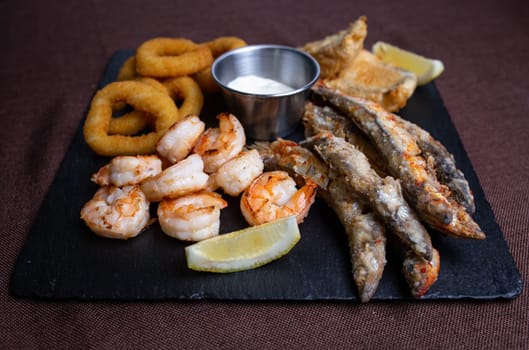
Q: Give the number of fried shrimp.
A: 8